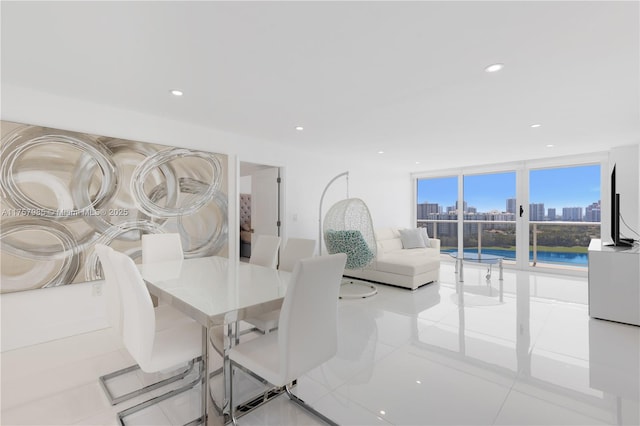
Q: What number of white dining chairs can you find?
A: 6